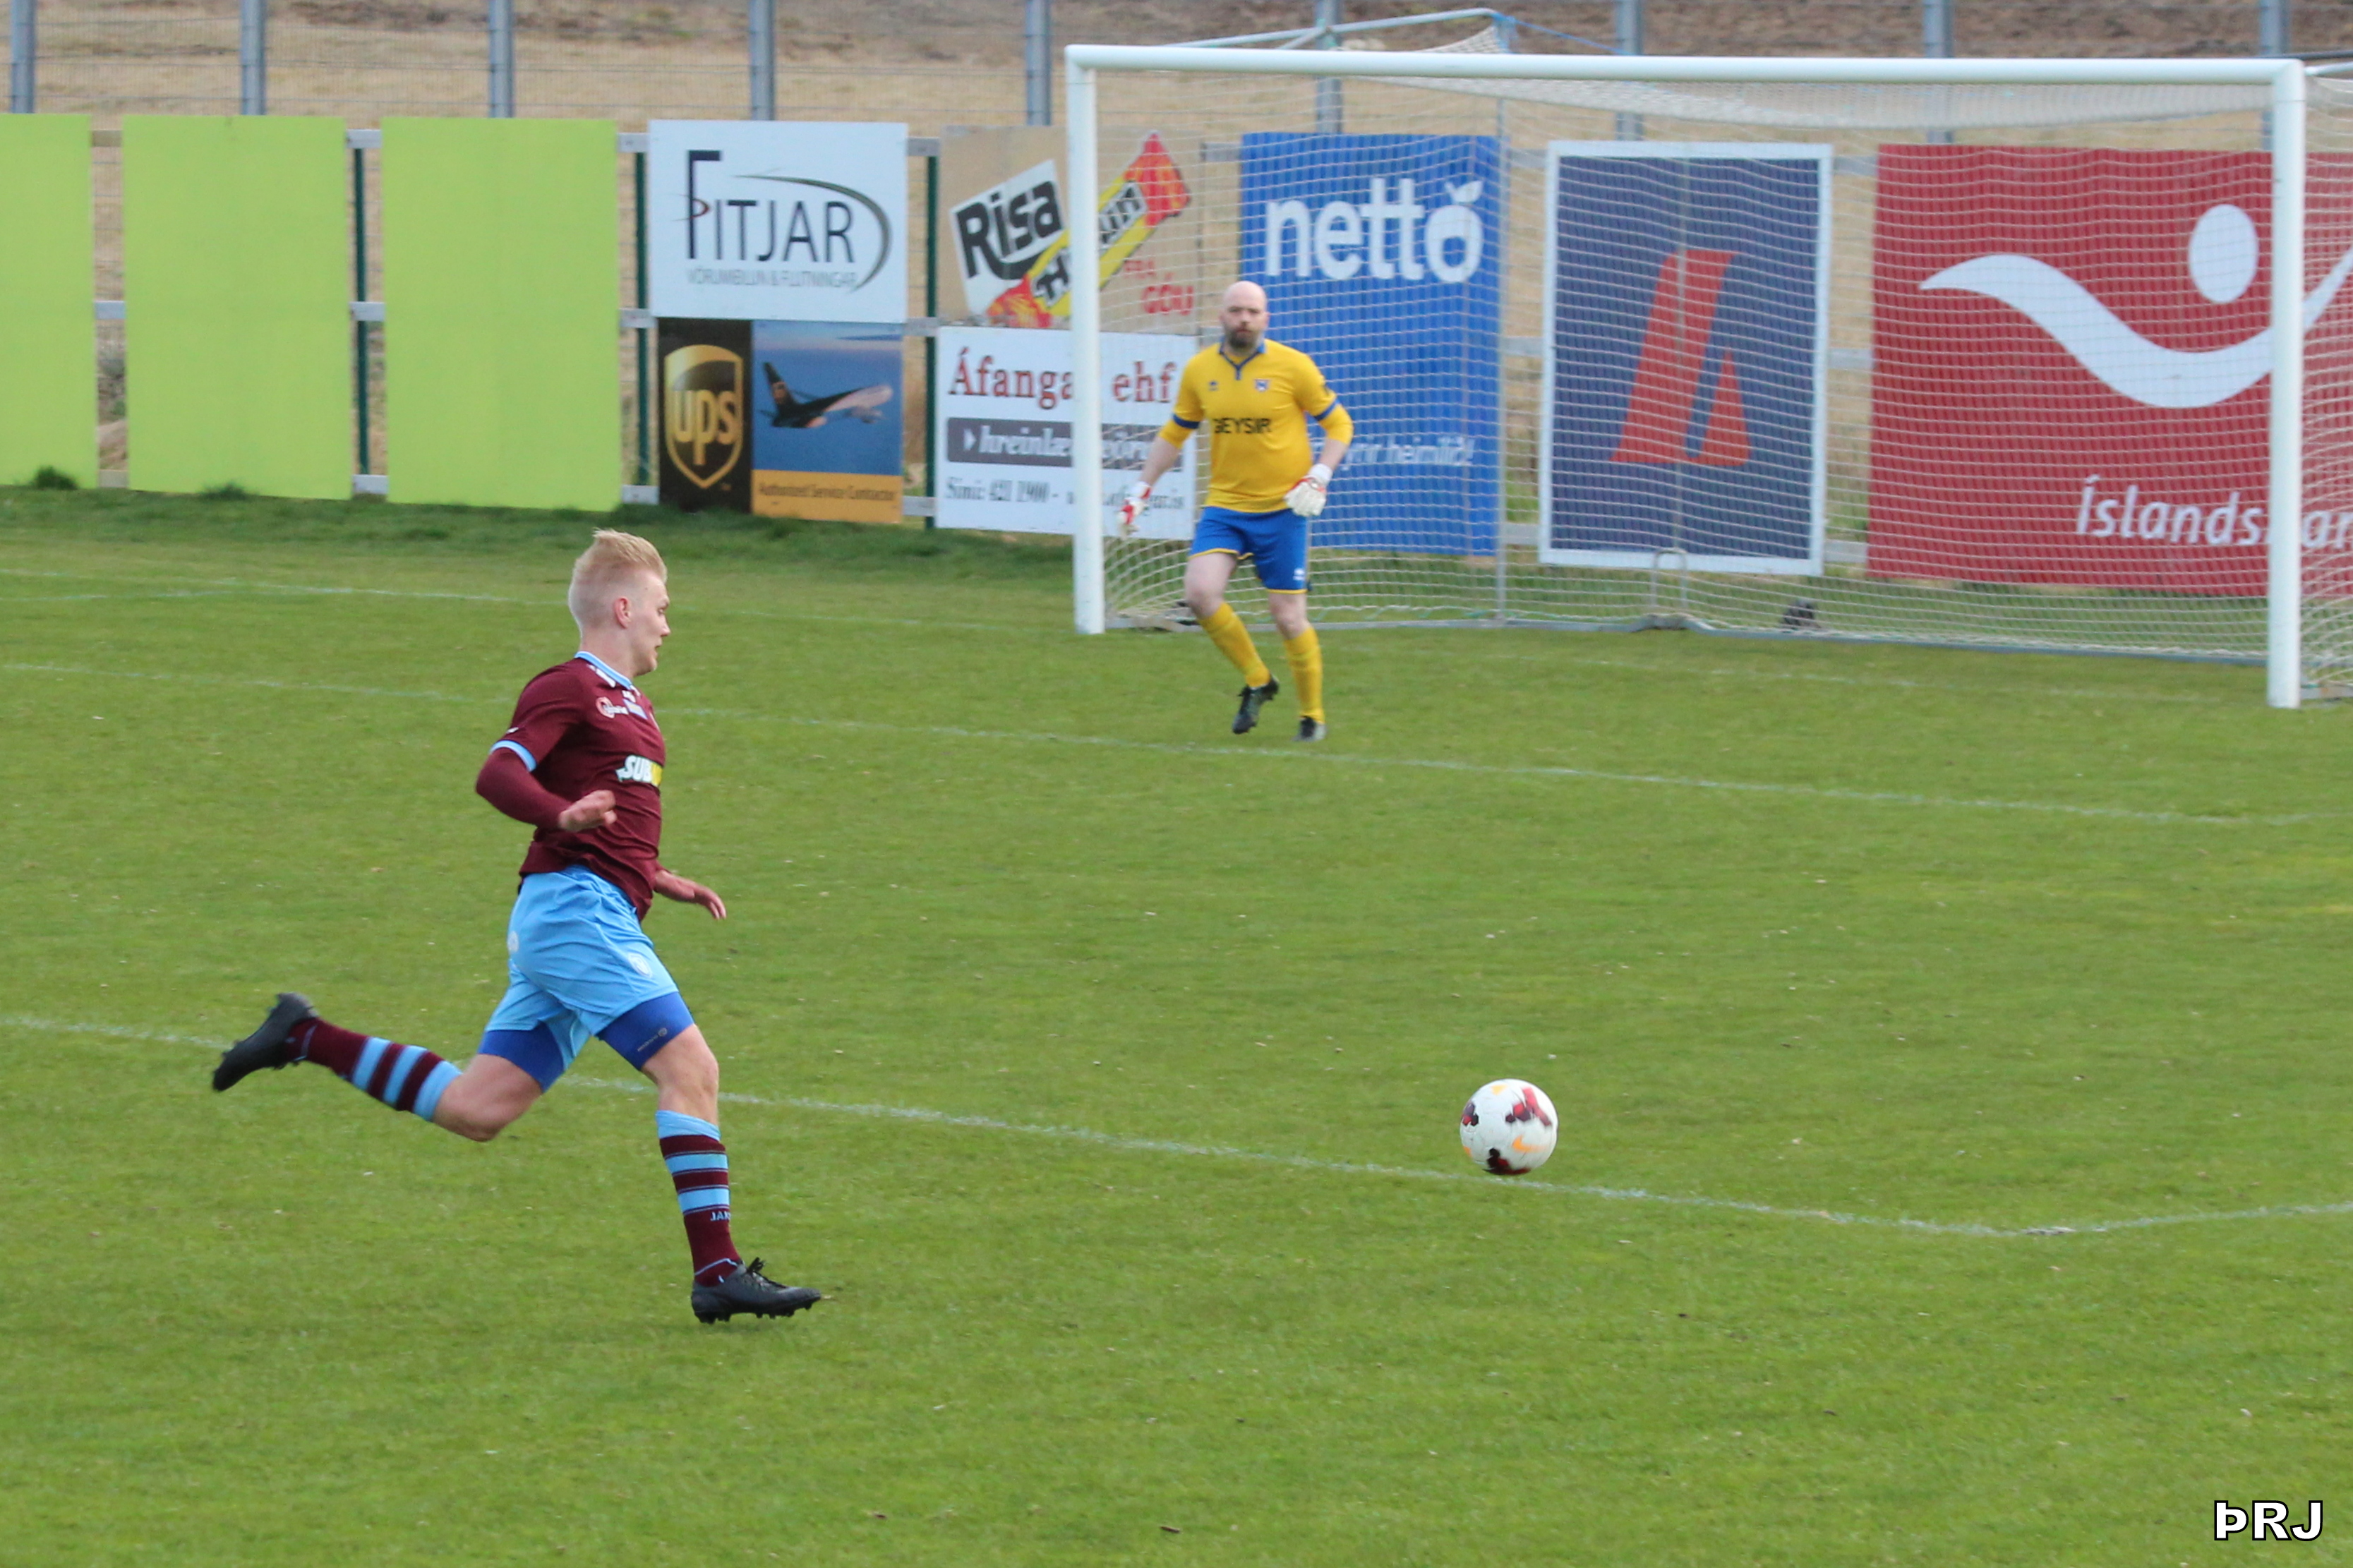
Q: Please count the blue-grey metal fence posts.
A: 9